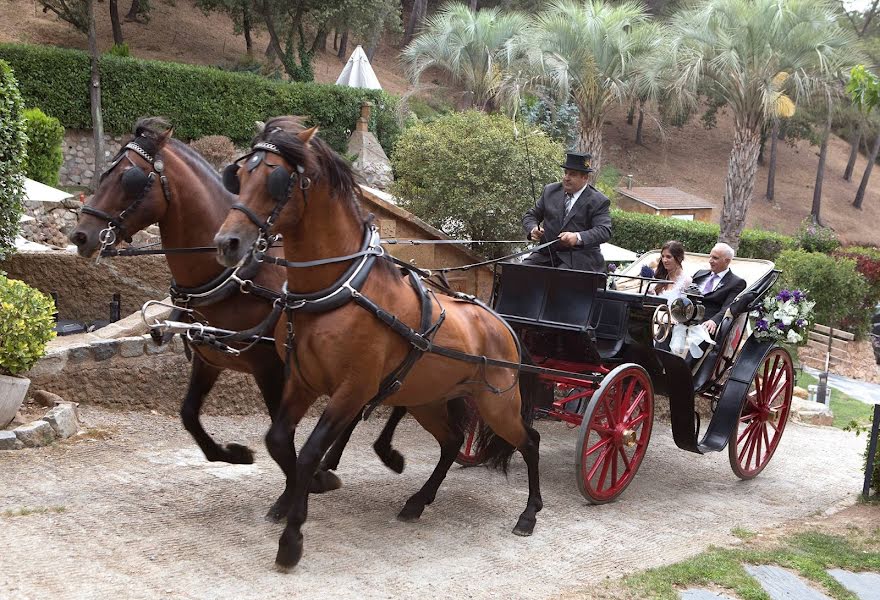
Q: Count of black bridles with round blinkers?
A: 2